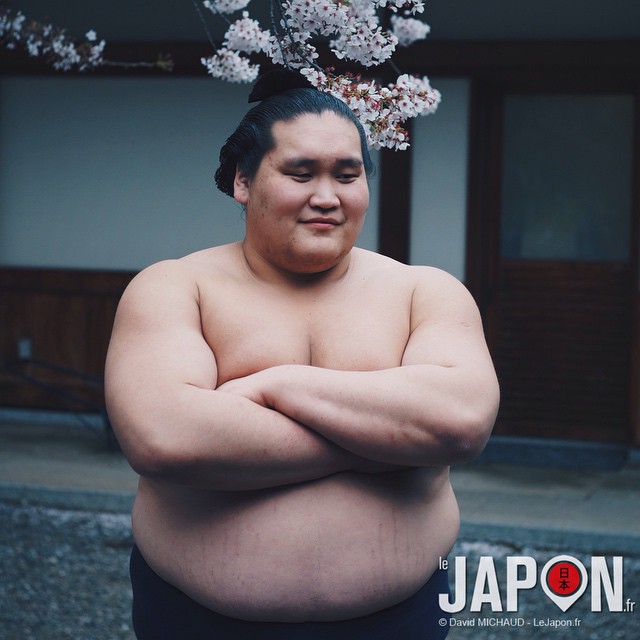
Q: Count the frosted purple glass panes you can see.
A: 0